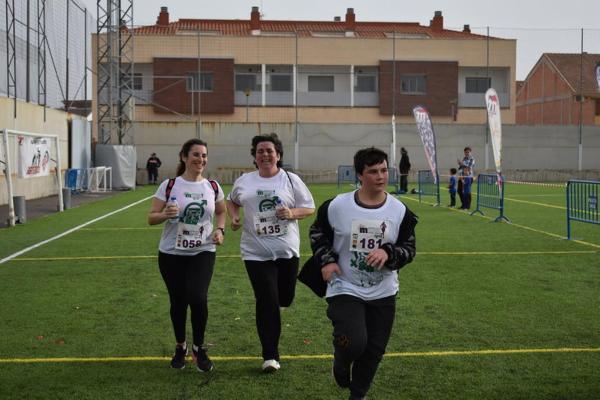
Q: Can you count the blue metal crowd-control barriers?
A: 5